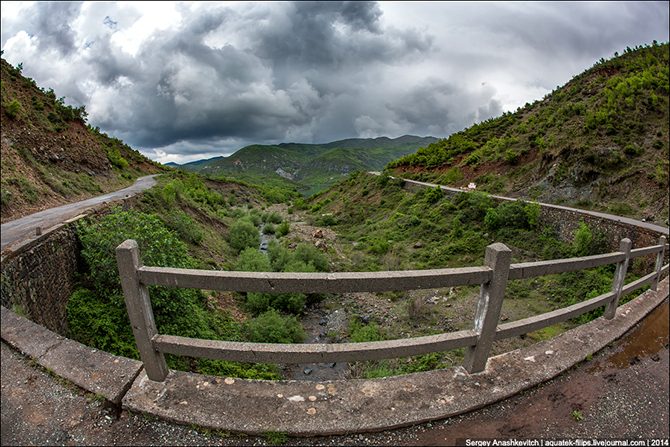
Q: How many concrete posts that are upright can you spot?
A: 4